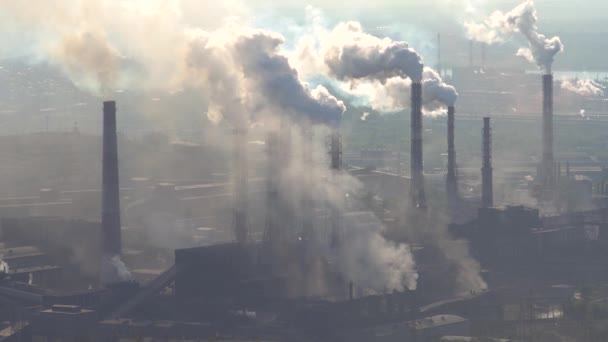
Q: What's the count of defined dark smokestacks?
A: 5